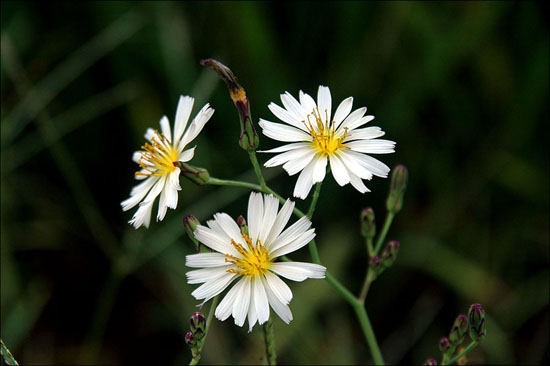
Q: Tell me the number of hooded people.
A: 0